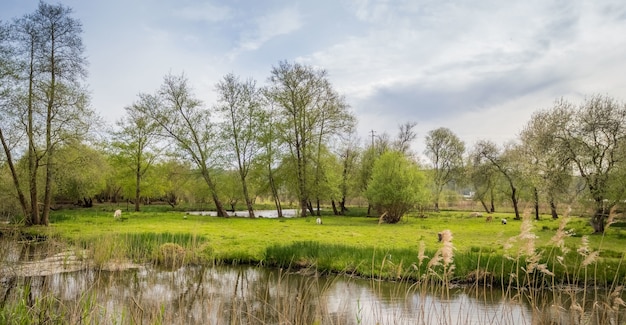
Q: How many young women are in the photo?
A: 0